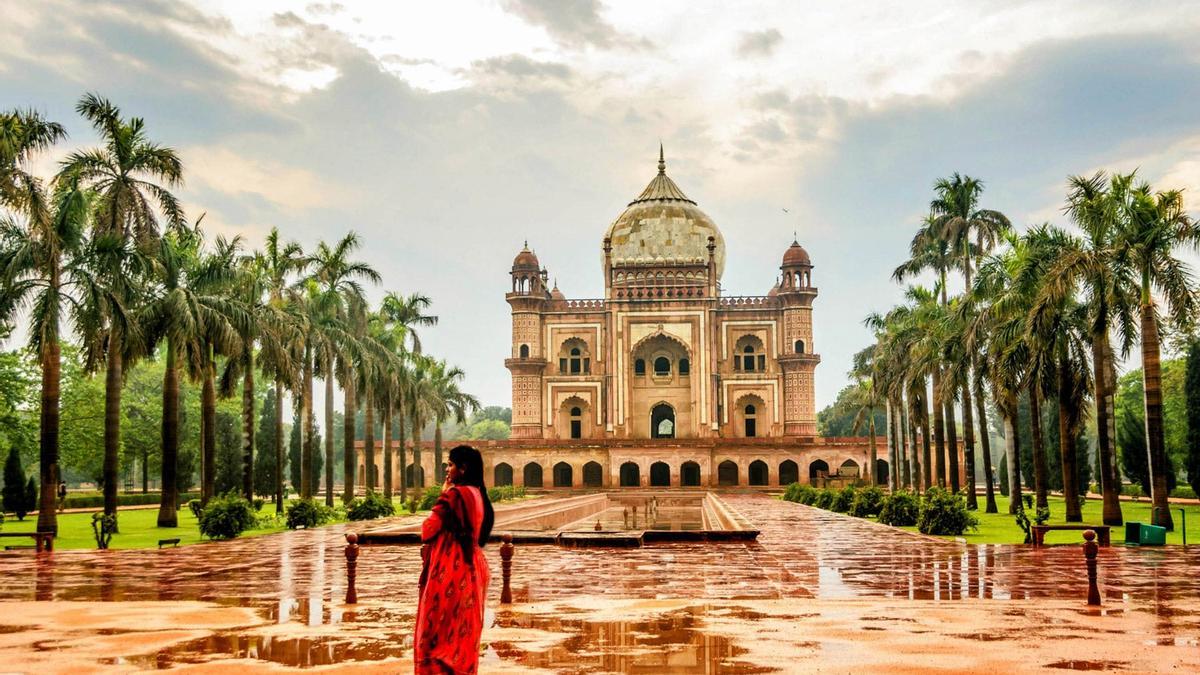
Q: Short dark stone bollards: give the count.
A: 3